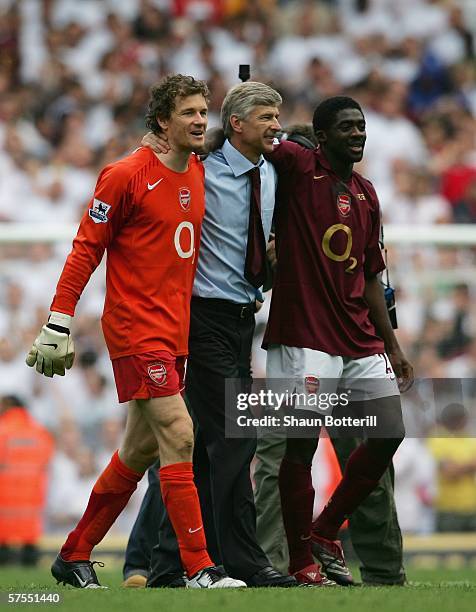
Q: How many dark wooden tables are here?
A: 0